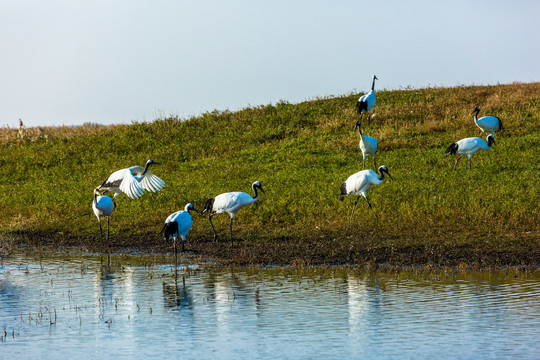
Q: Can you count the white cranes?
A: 9